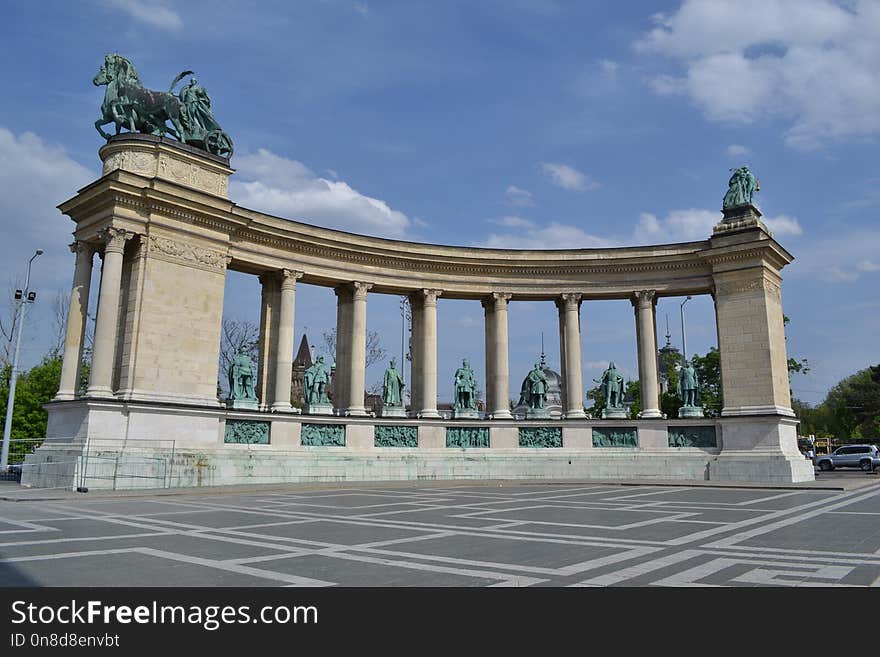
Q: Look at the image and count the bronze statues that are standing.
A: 7